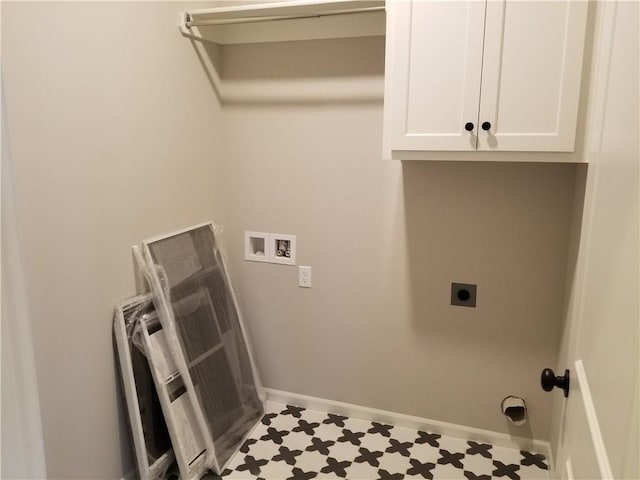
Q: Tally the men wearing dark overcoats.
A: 0